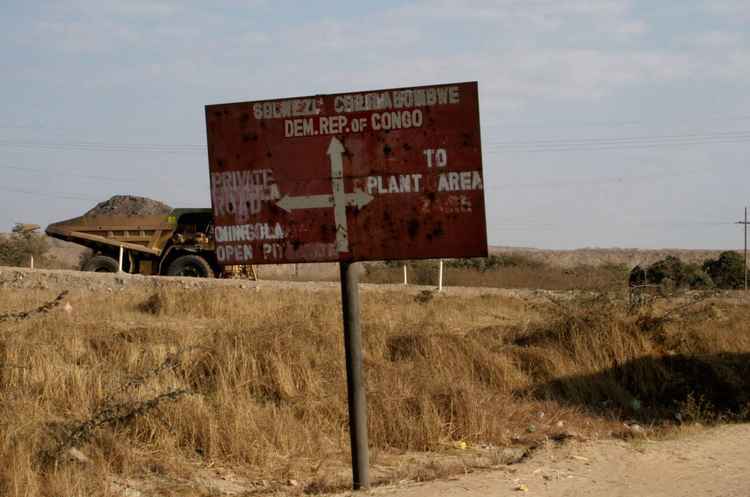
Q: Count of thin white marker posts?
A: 4